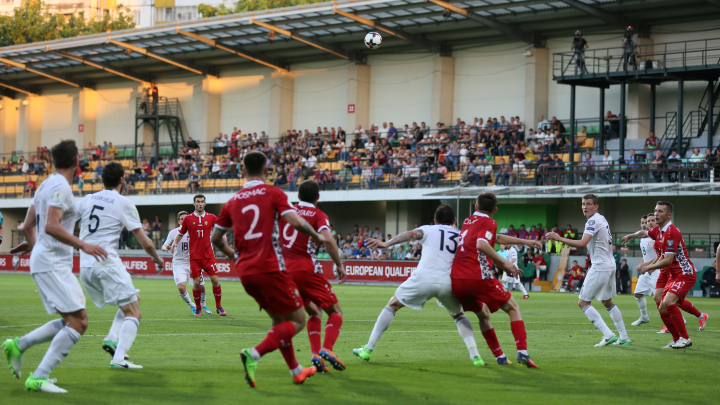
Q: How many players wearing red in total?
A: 6